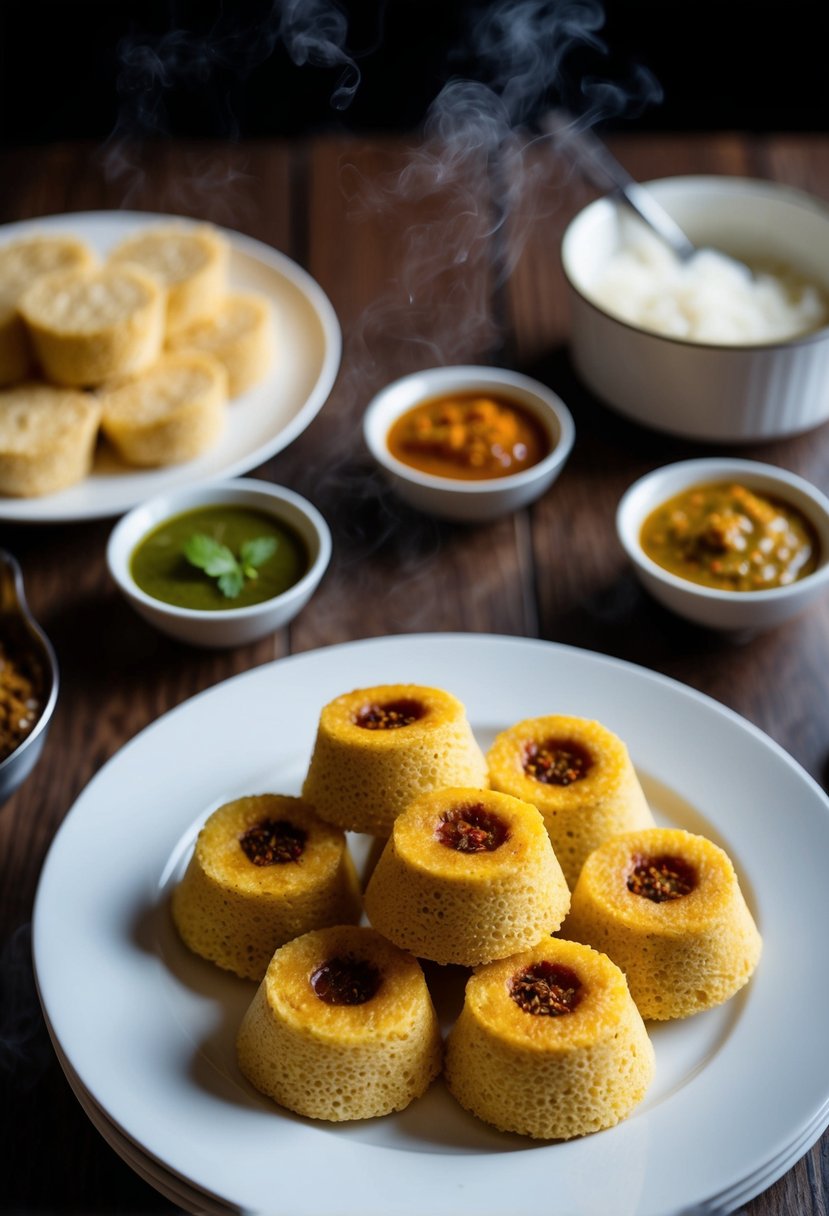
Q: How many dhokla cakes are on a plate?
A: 7